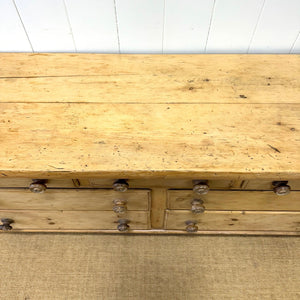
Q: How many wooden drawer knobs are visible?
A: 9